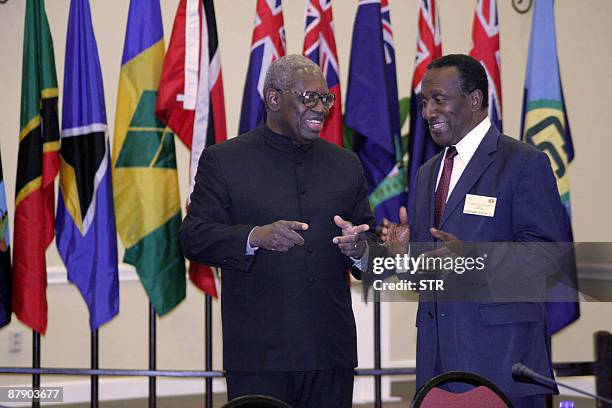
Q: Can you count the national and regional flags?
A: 11